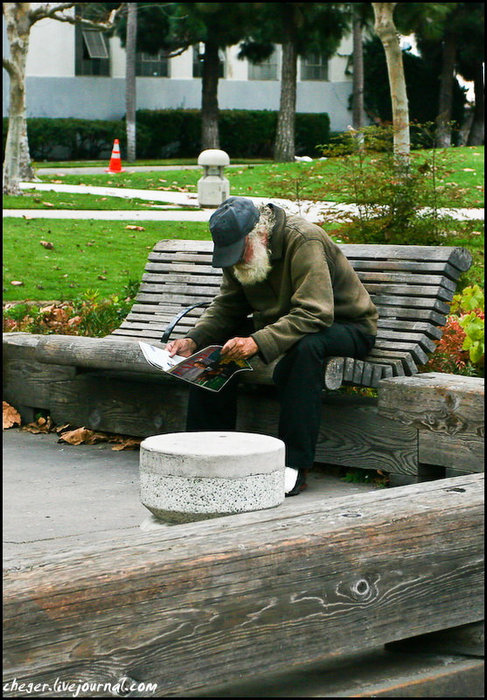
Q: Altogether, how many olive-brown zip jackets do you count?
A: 1